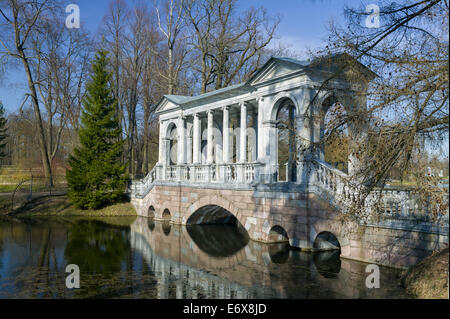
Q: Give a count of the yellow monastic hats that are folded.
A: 0